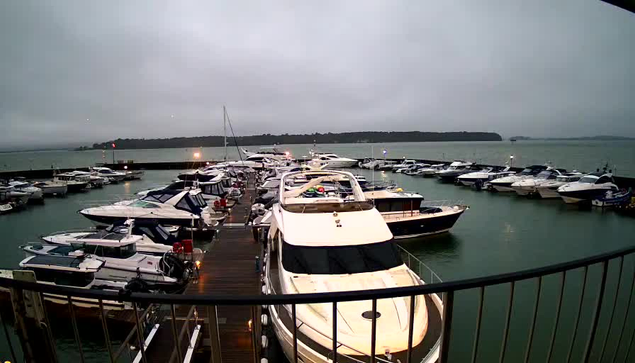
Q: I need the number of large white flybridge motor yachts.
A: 1